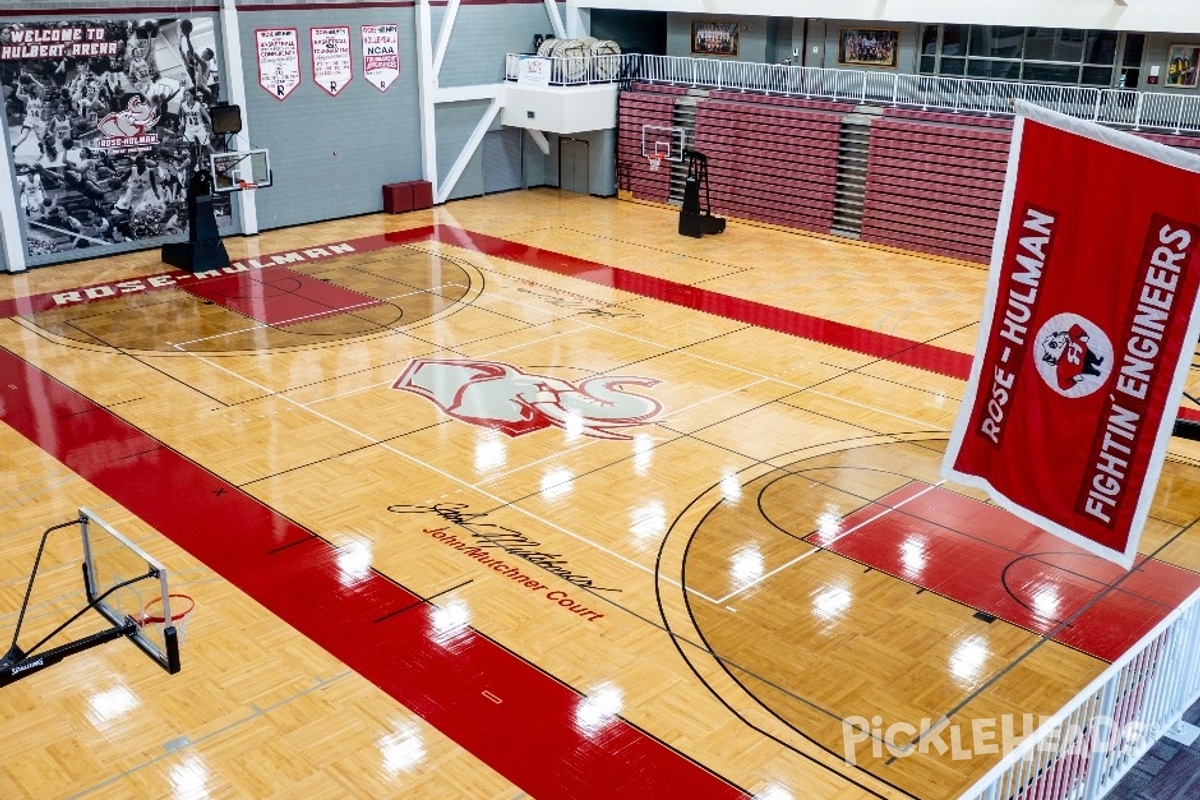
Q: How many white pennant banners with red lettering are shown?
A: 3